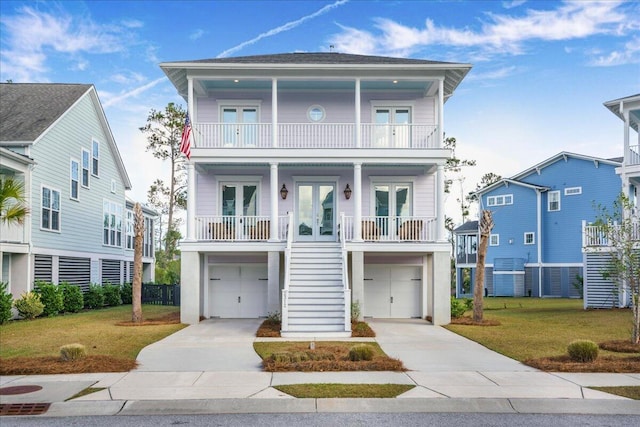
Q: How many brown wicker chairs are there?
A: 4